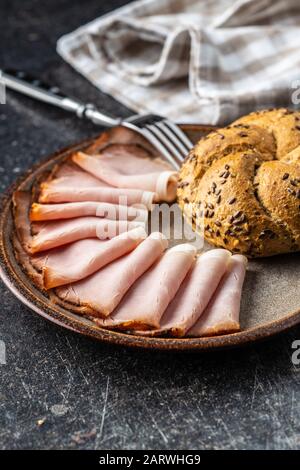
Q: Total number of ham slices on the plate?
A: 9